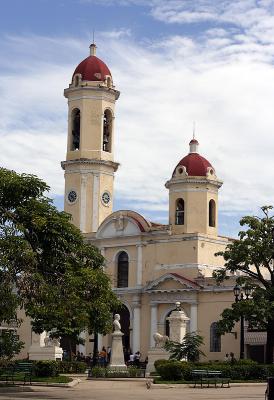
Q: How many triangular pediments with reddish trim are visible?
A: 1